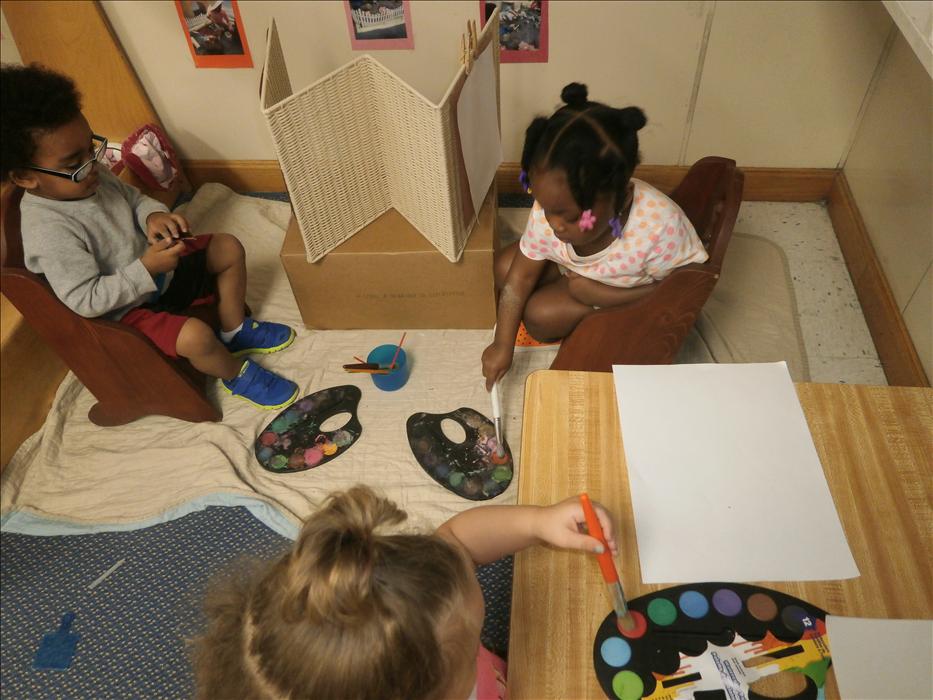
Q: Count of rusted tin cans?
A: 0